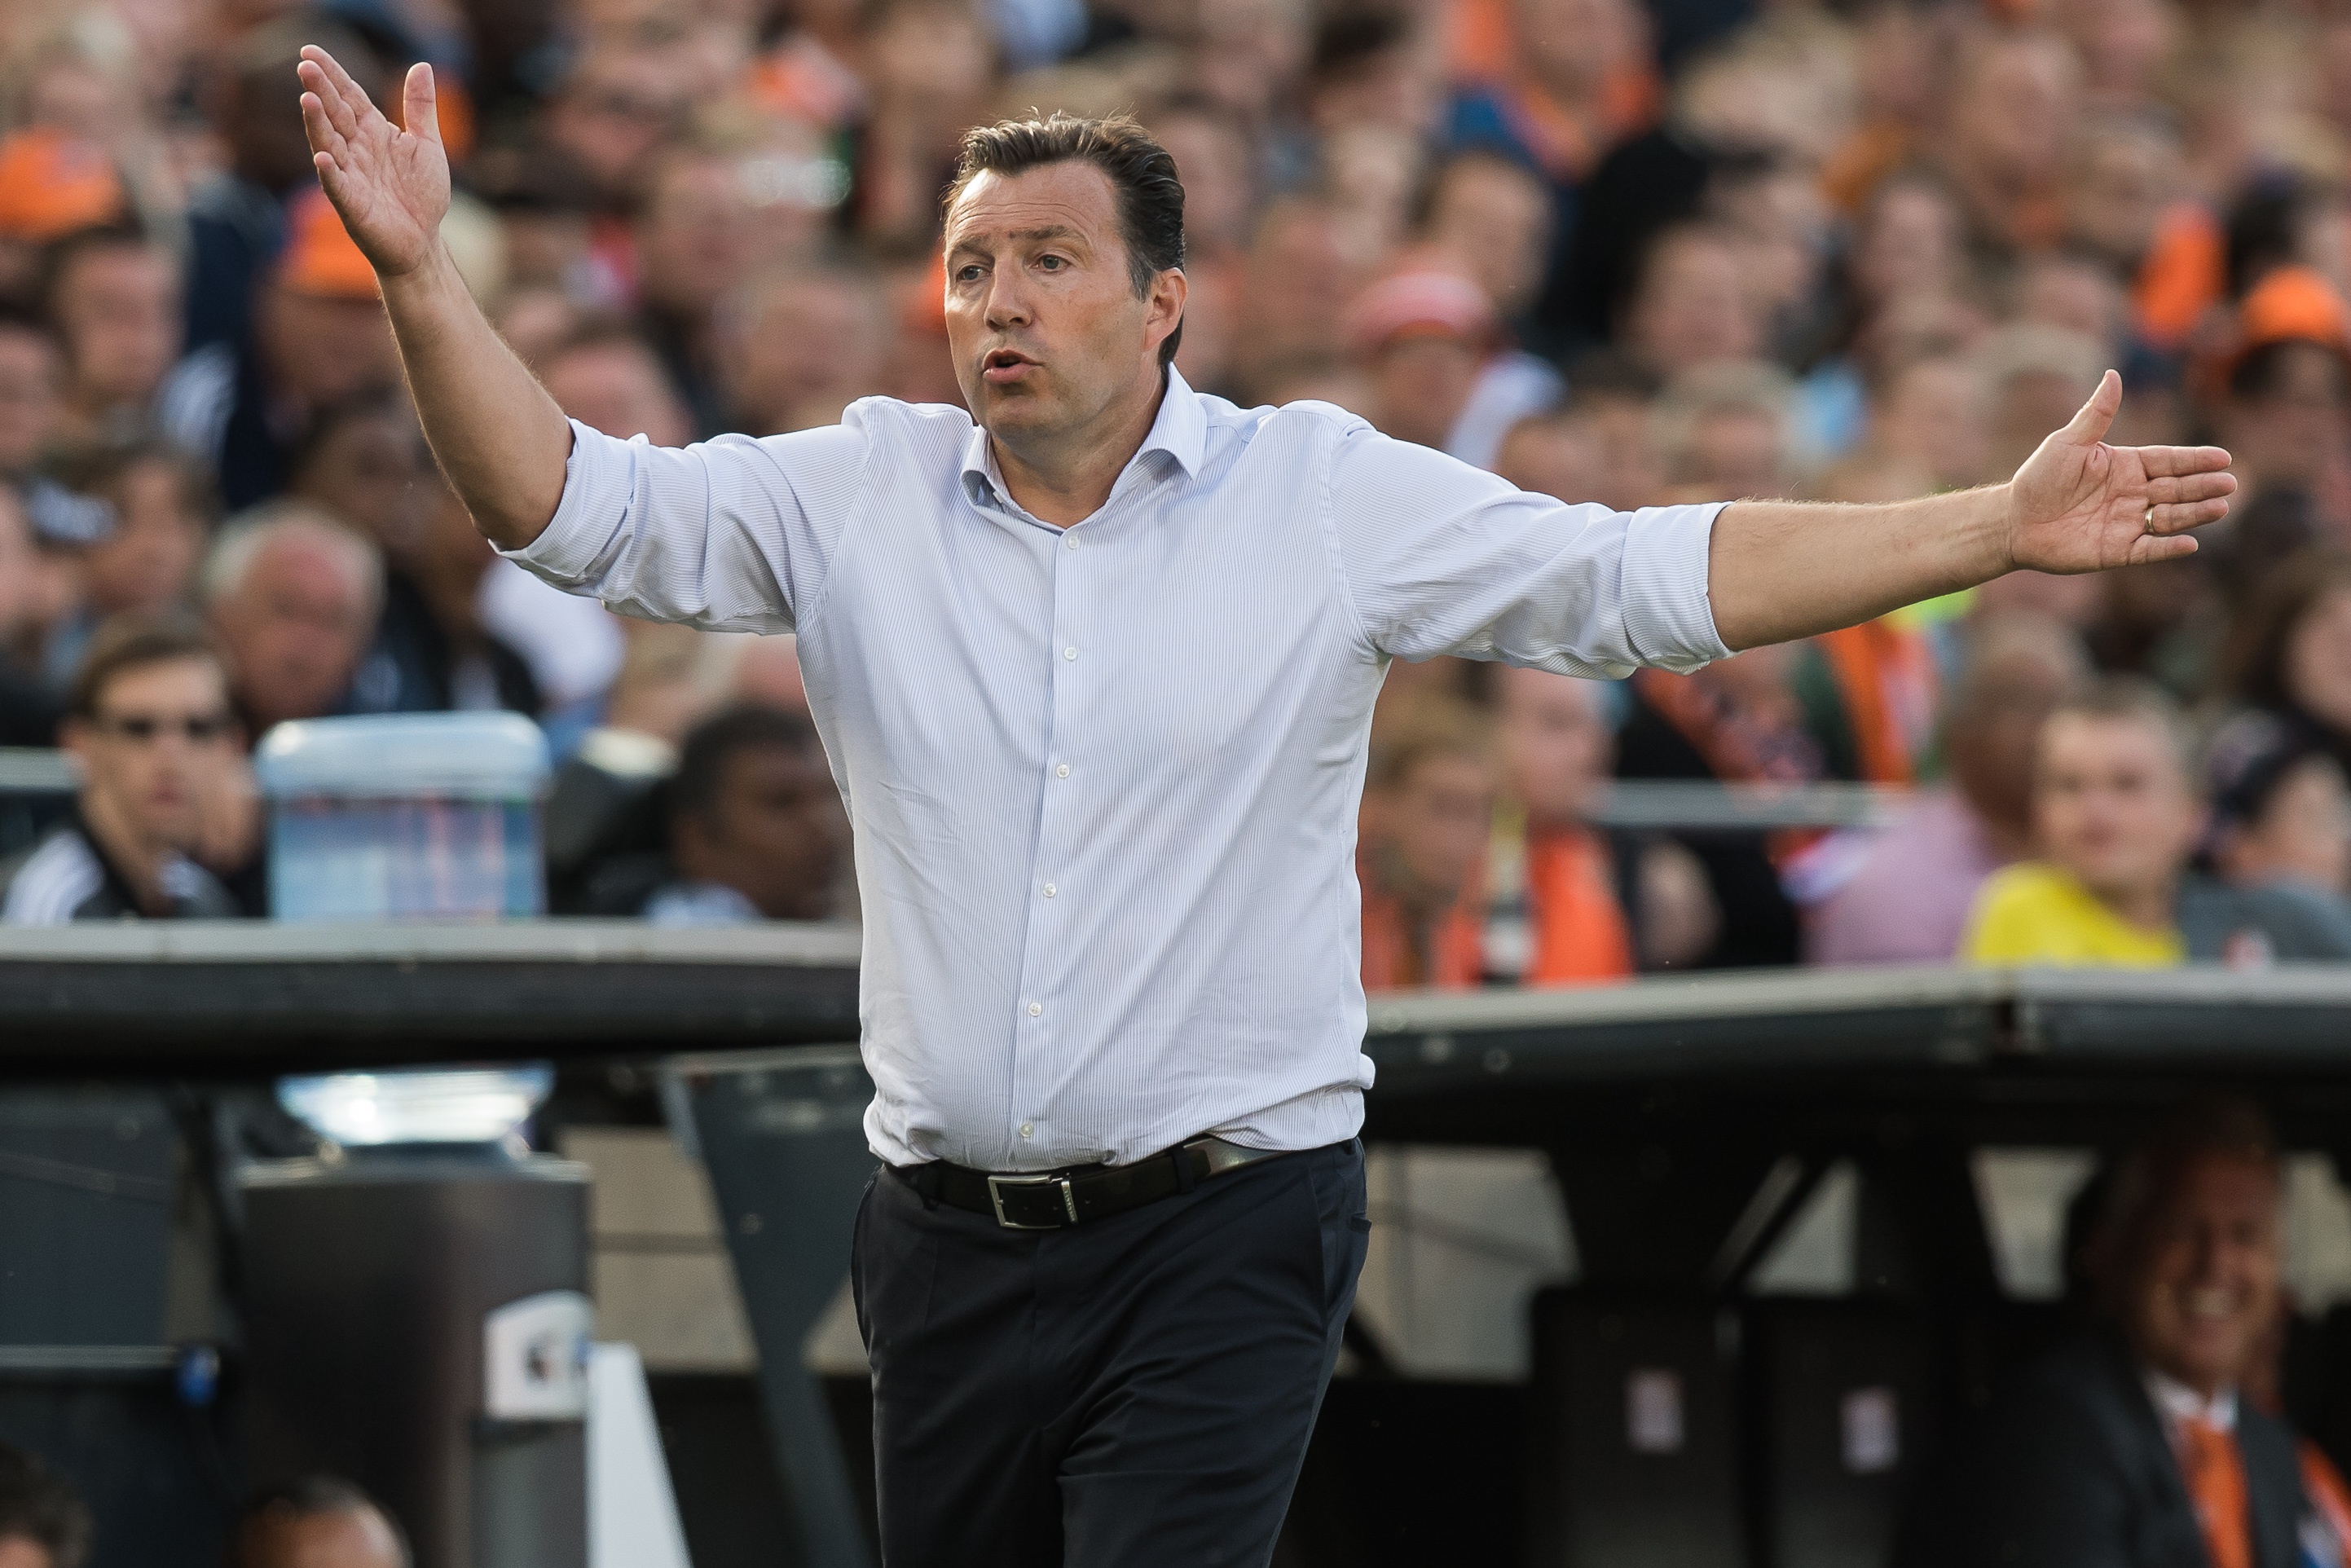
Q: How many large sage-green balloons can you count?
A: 0